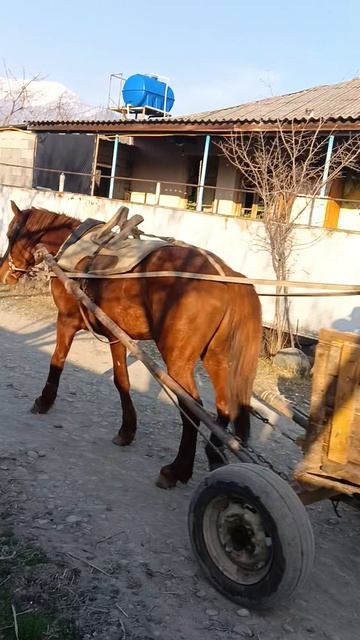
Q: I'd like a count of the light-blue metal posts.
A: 3